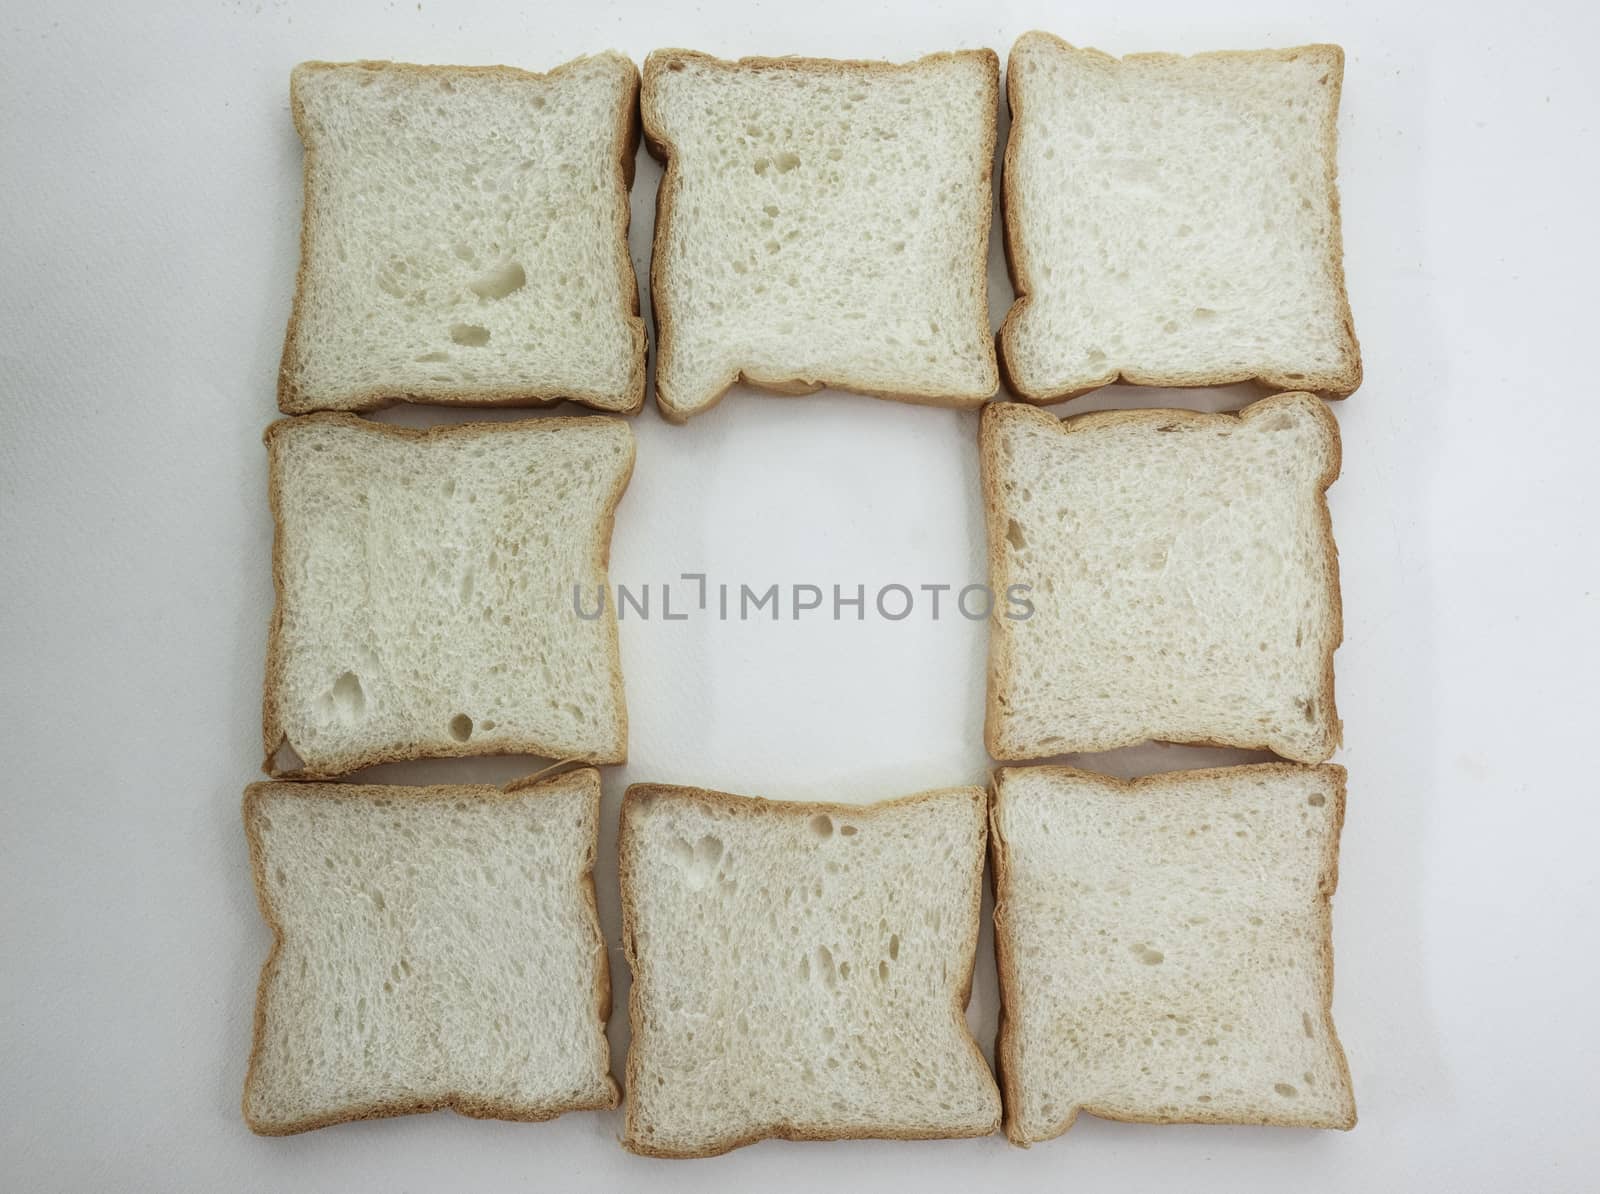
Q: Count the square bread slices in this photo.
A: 8